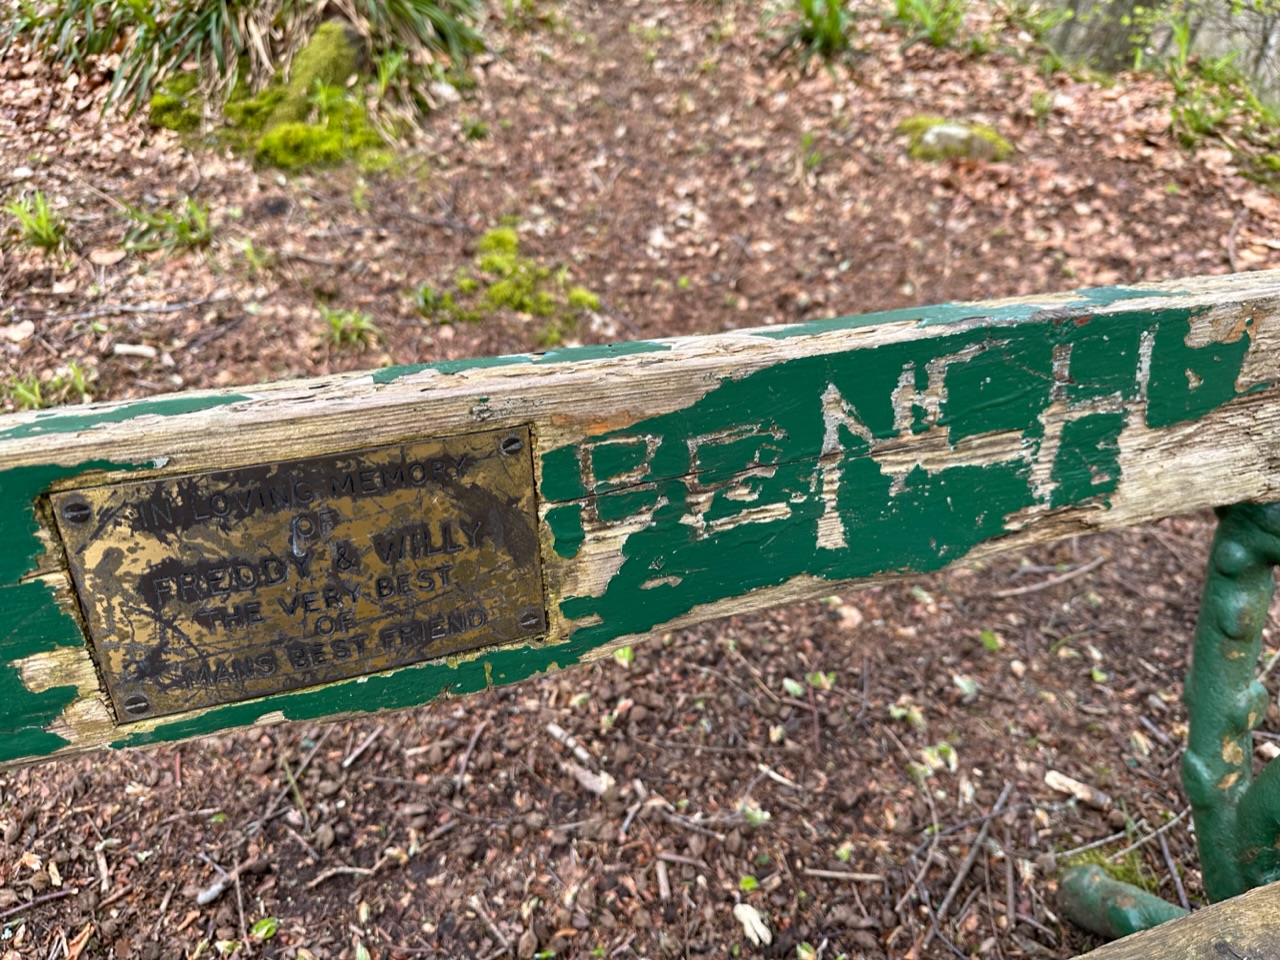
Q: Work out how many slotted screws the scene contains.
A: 4